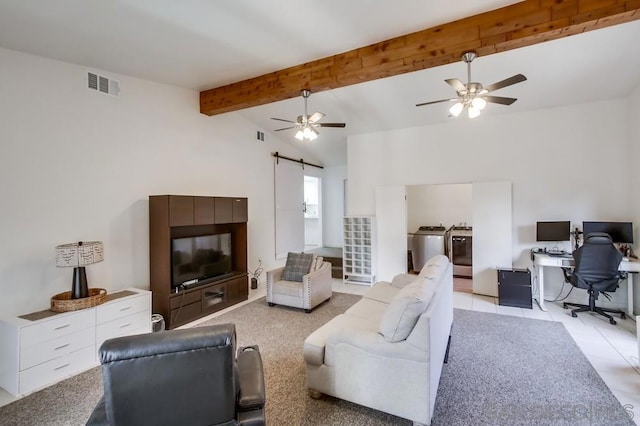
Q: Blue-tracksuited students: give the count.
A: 0